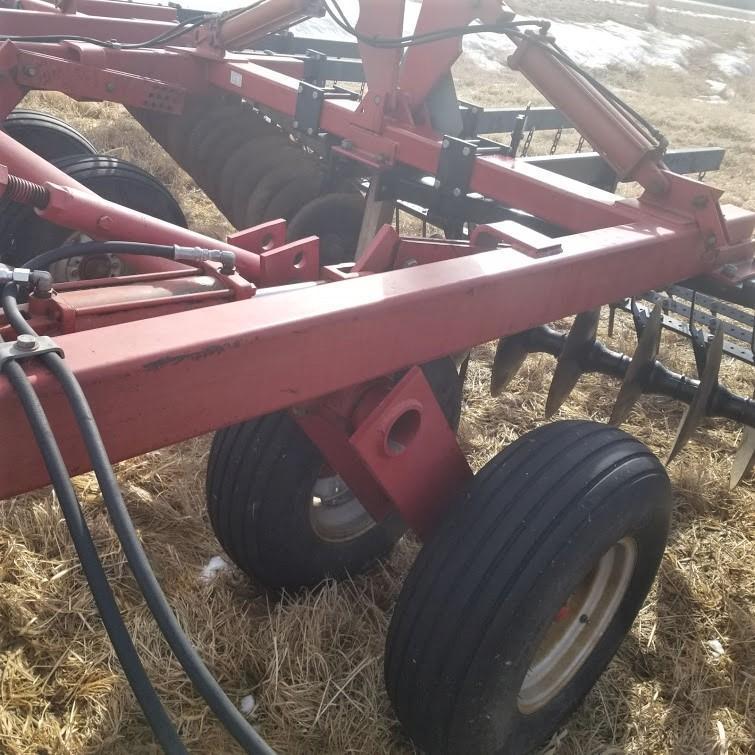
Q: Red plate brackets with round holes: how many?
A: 3